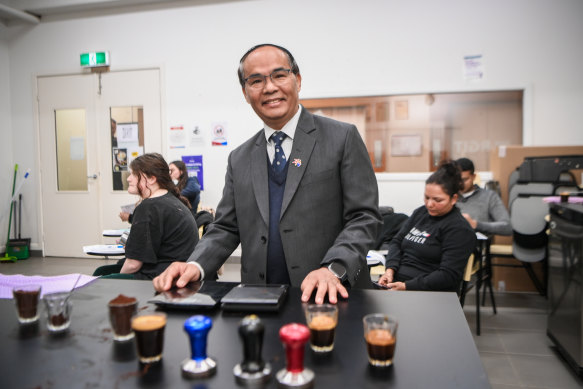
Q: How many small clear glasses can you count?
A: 6